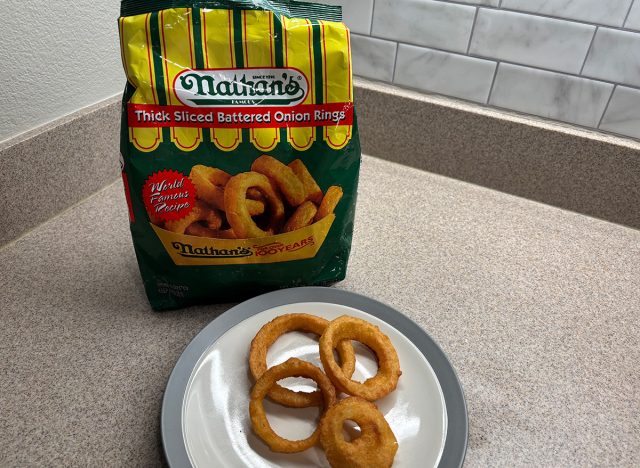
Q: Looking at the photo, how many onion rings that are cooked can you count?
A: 4